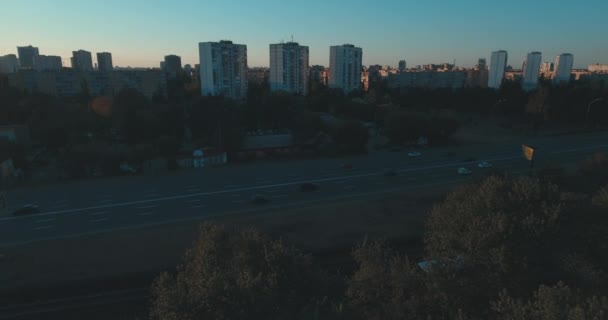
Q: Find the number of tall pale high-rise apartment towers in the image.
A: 6